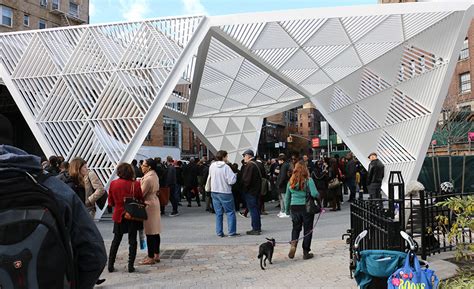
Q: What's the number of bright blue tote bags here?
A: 1